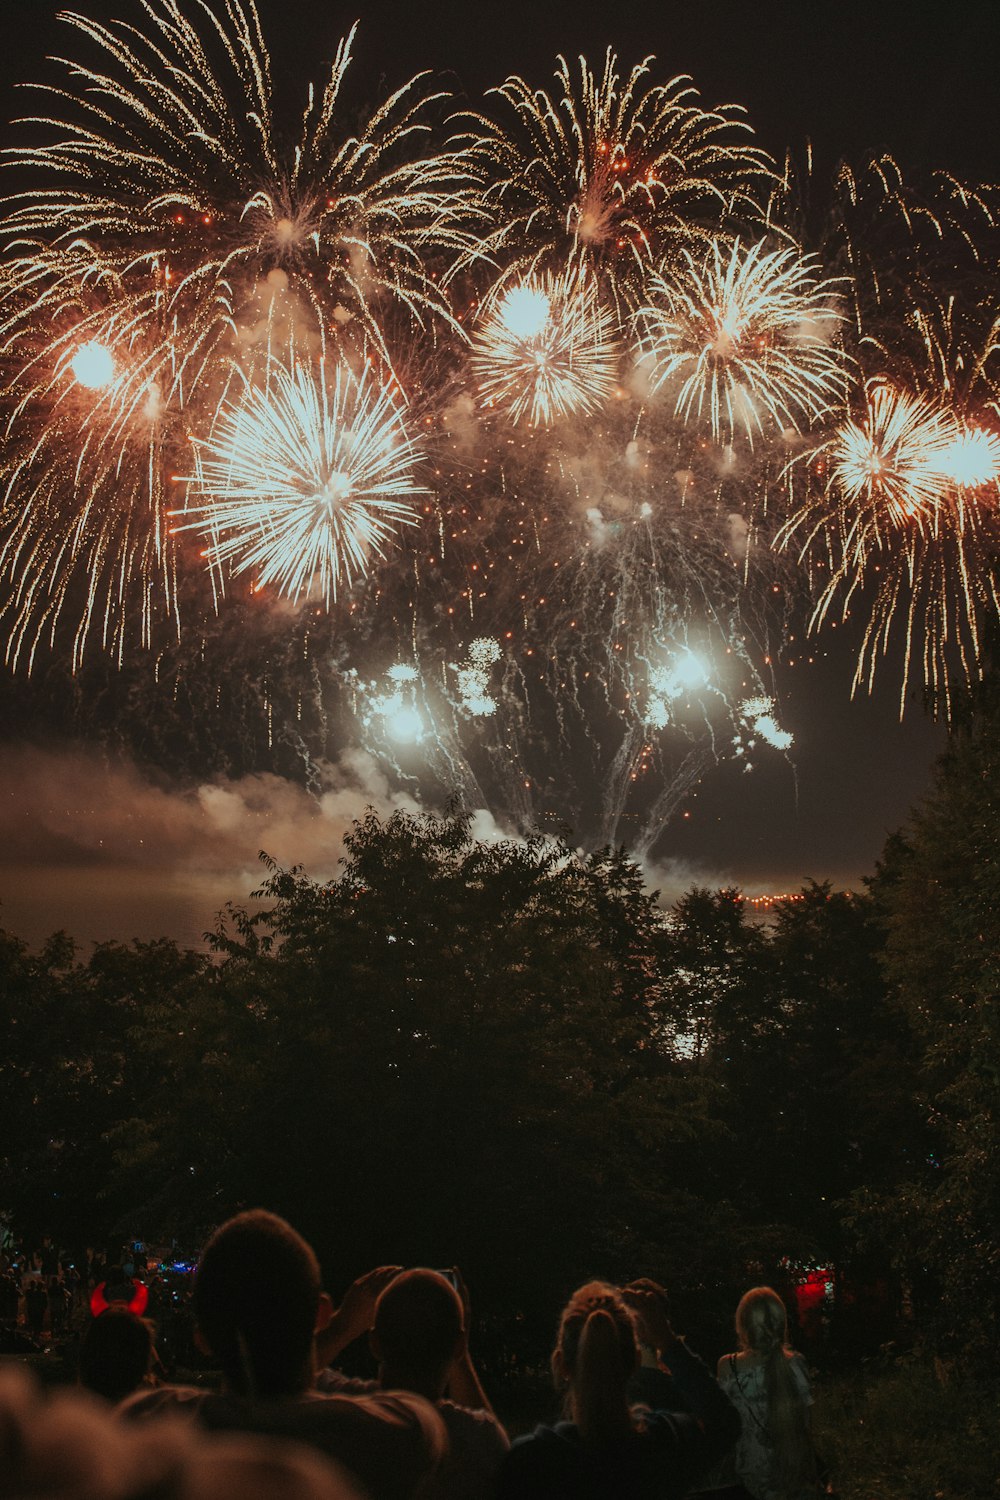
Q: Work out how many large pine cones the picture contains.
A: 0